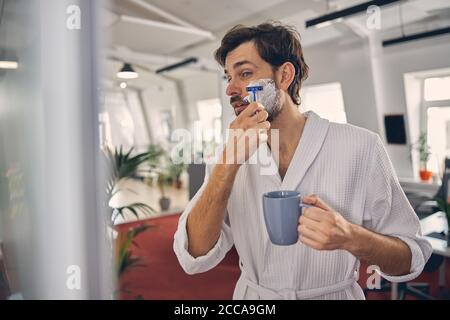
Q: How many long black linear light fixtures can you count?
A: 3